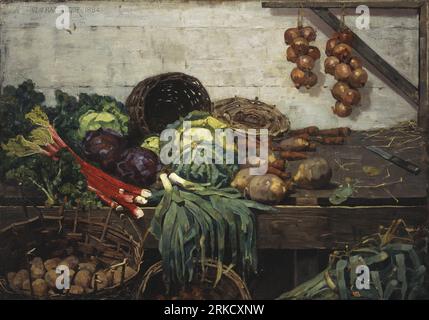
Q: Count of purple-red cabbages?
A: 2